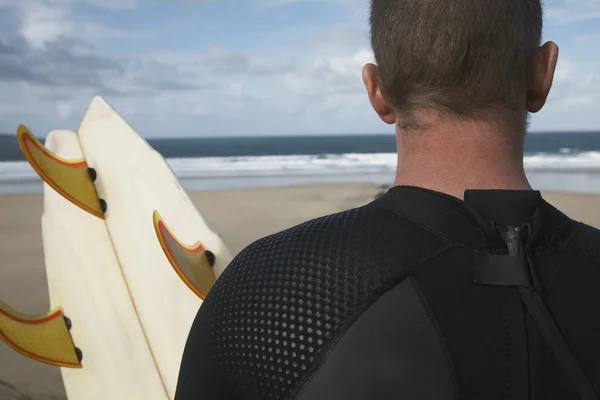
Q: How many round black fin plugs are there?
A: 5